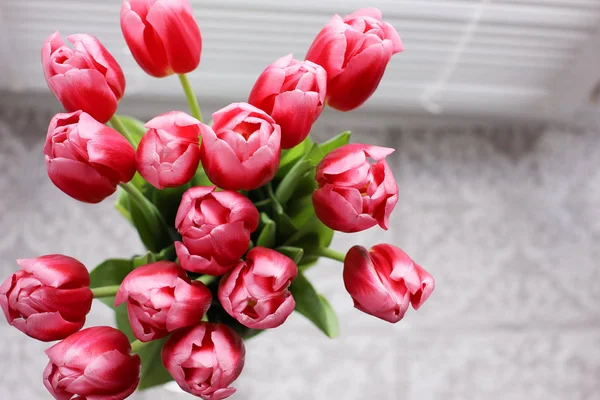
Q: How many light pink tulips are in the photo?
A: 15